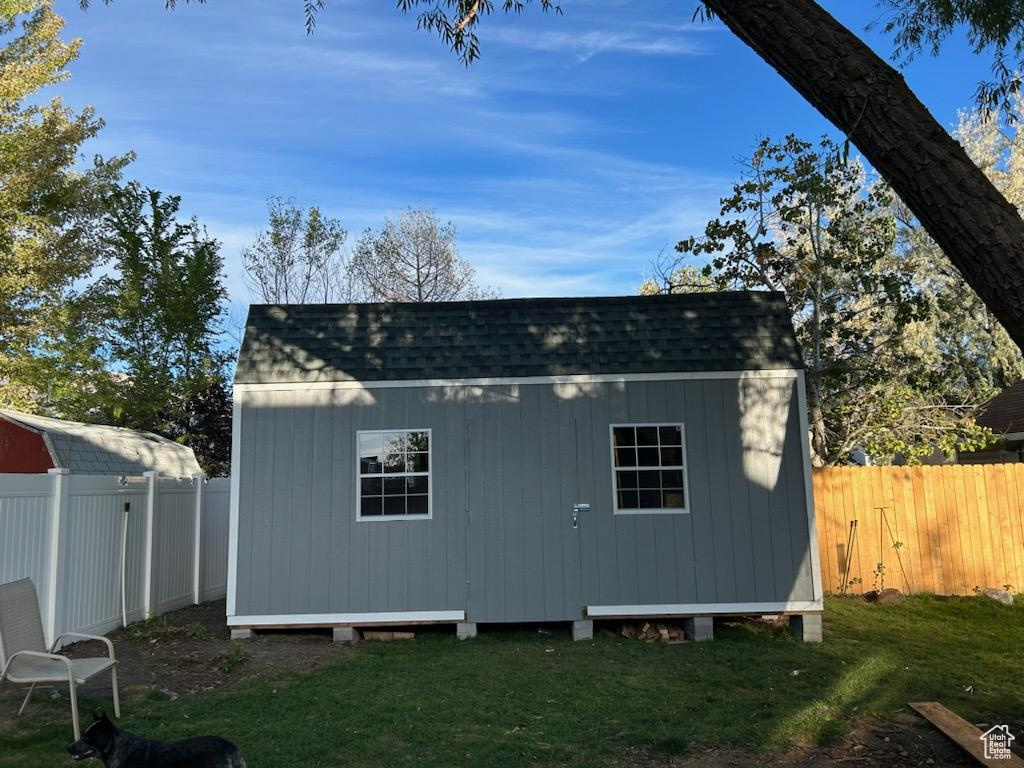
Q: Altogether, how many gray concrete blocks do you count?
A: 6